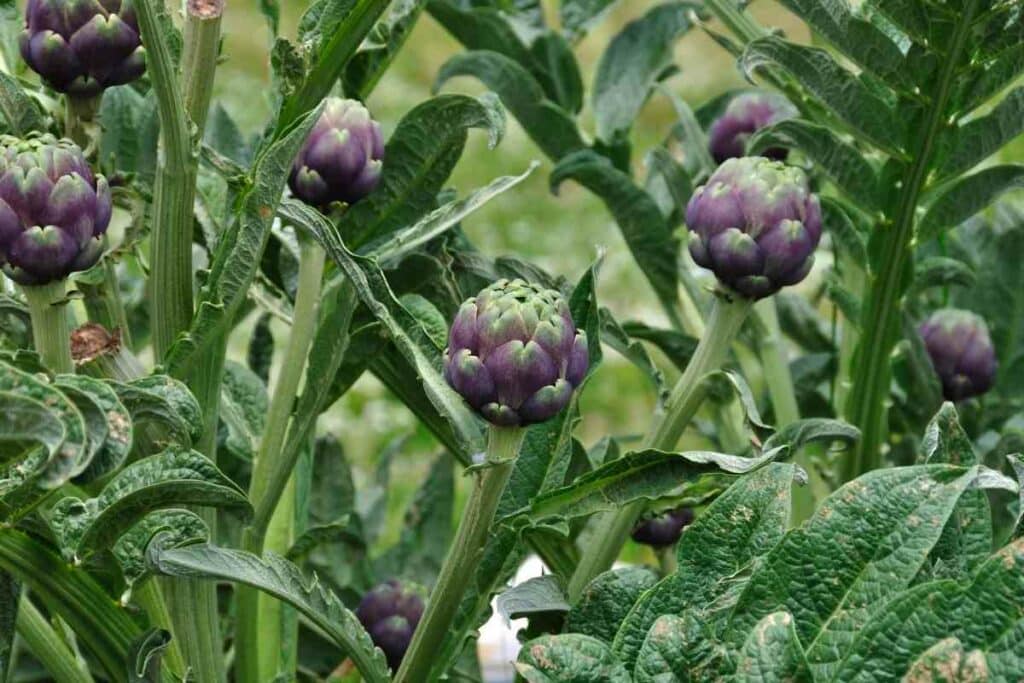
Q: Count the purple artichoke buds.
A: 9